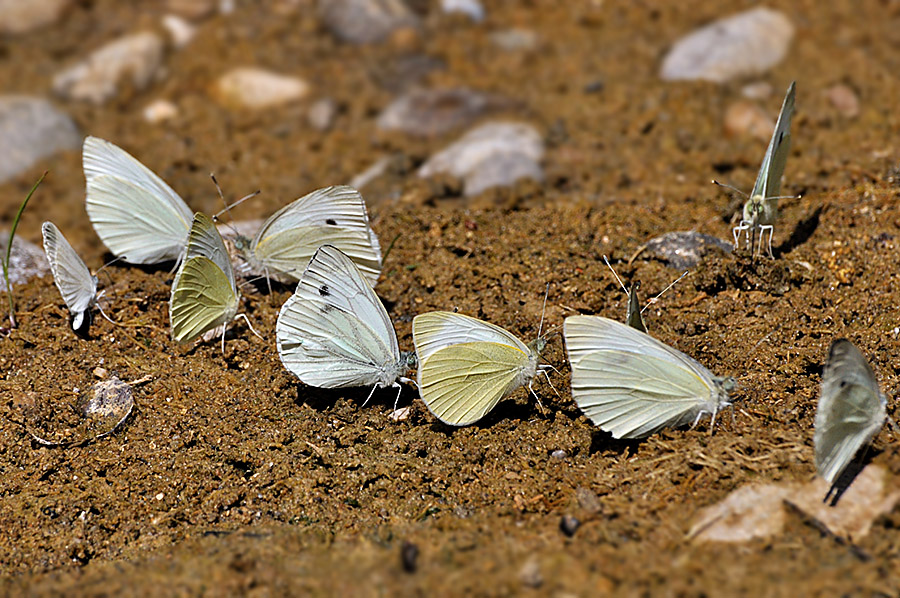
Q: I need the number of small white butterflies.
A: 10